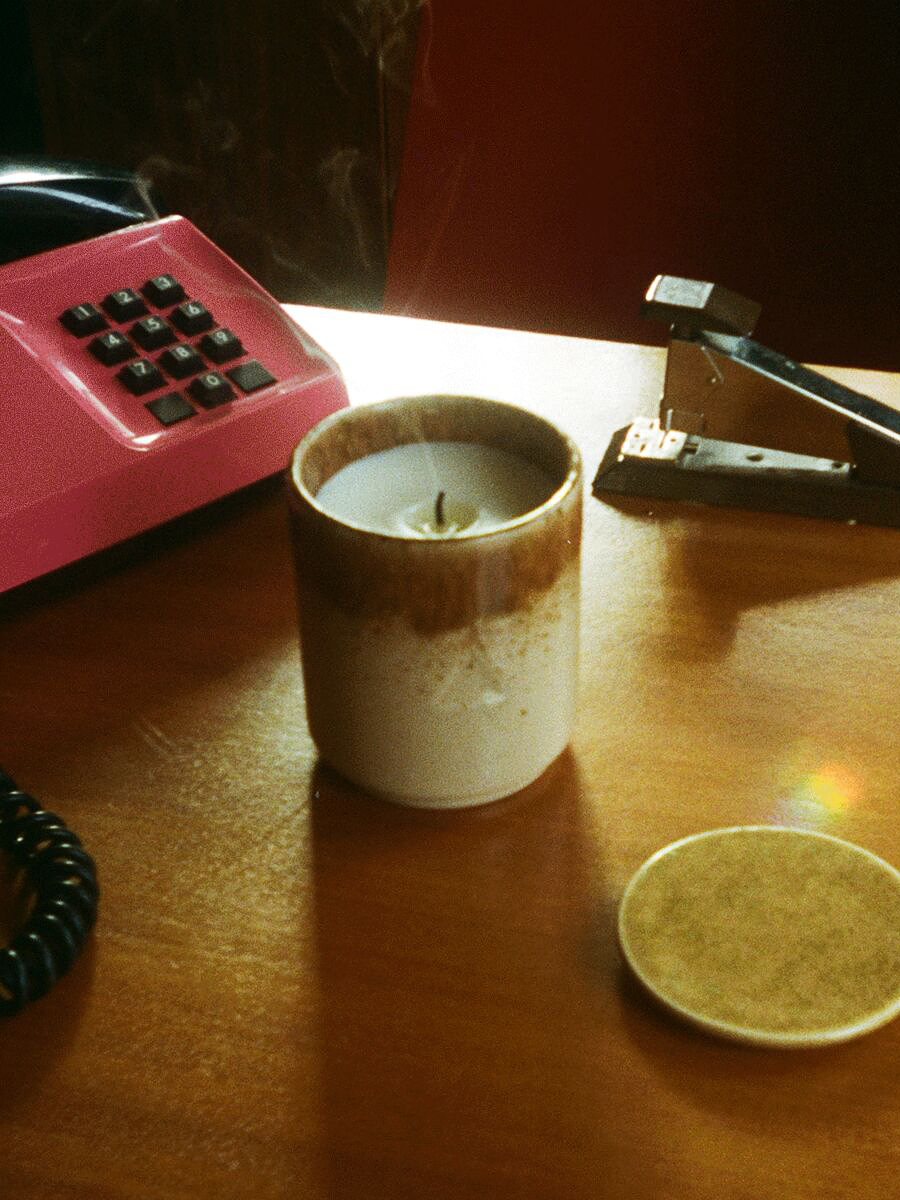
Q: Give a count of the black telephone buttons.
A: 12